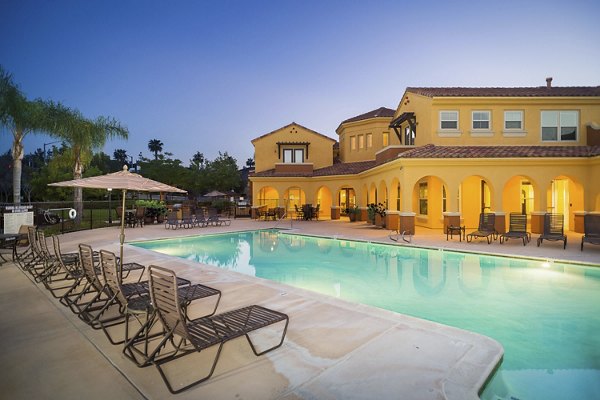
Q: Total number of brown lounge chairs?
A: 14